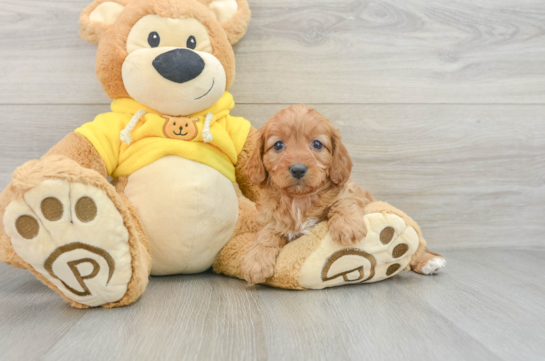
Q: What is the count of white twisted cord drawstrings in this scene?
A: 2